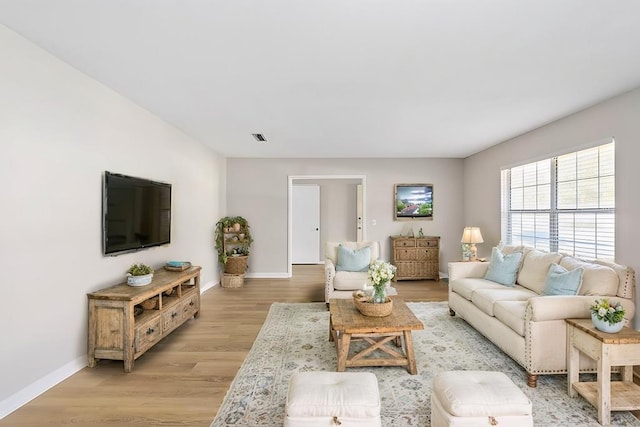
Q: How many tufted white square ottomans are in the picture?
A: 2